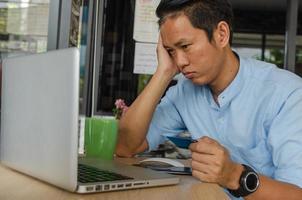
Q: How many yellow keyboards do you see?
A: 0